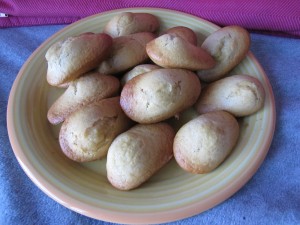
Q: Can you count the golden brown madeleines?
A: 13